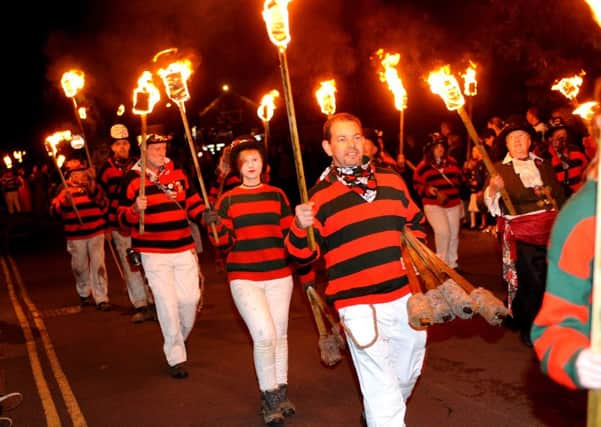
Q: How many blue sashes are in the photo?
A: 0